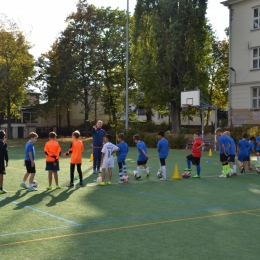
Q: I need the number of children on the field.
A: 14